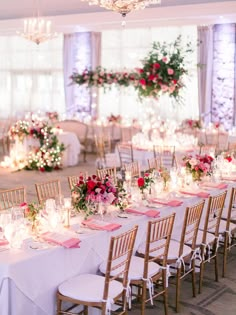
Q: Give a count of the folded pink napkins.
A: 8